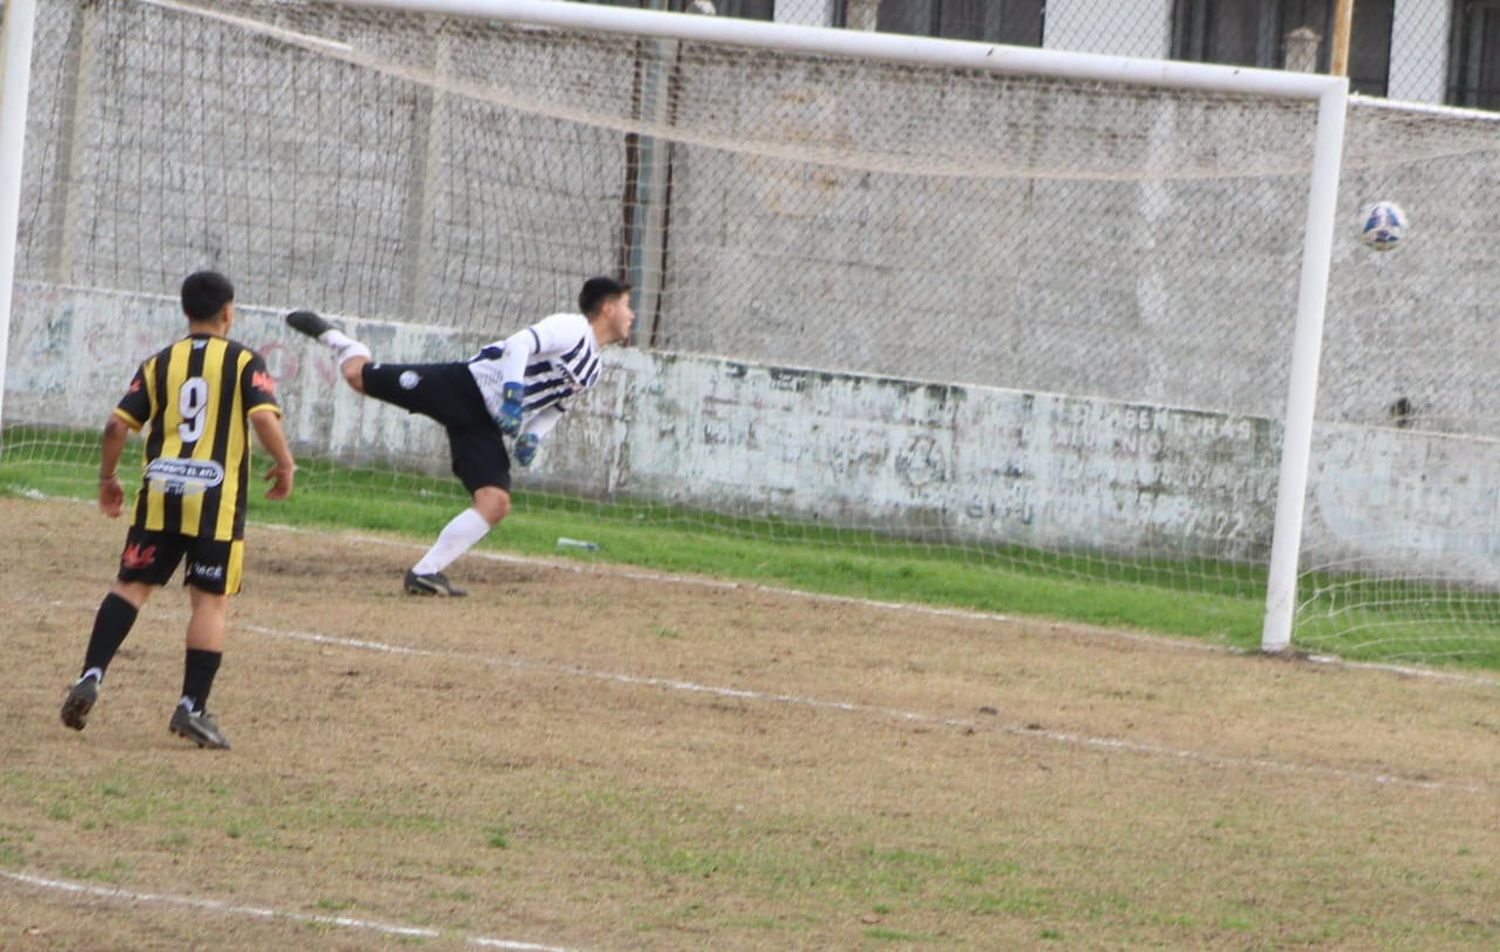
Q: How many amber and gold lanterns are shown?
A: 0